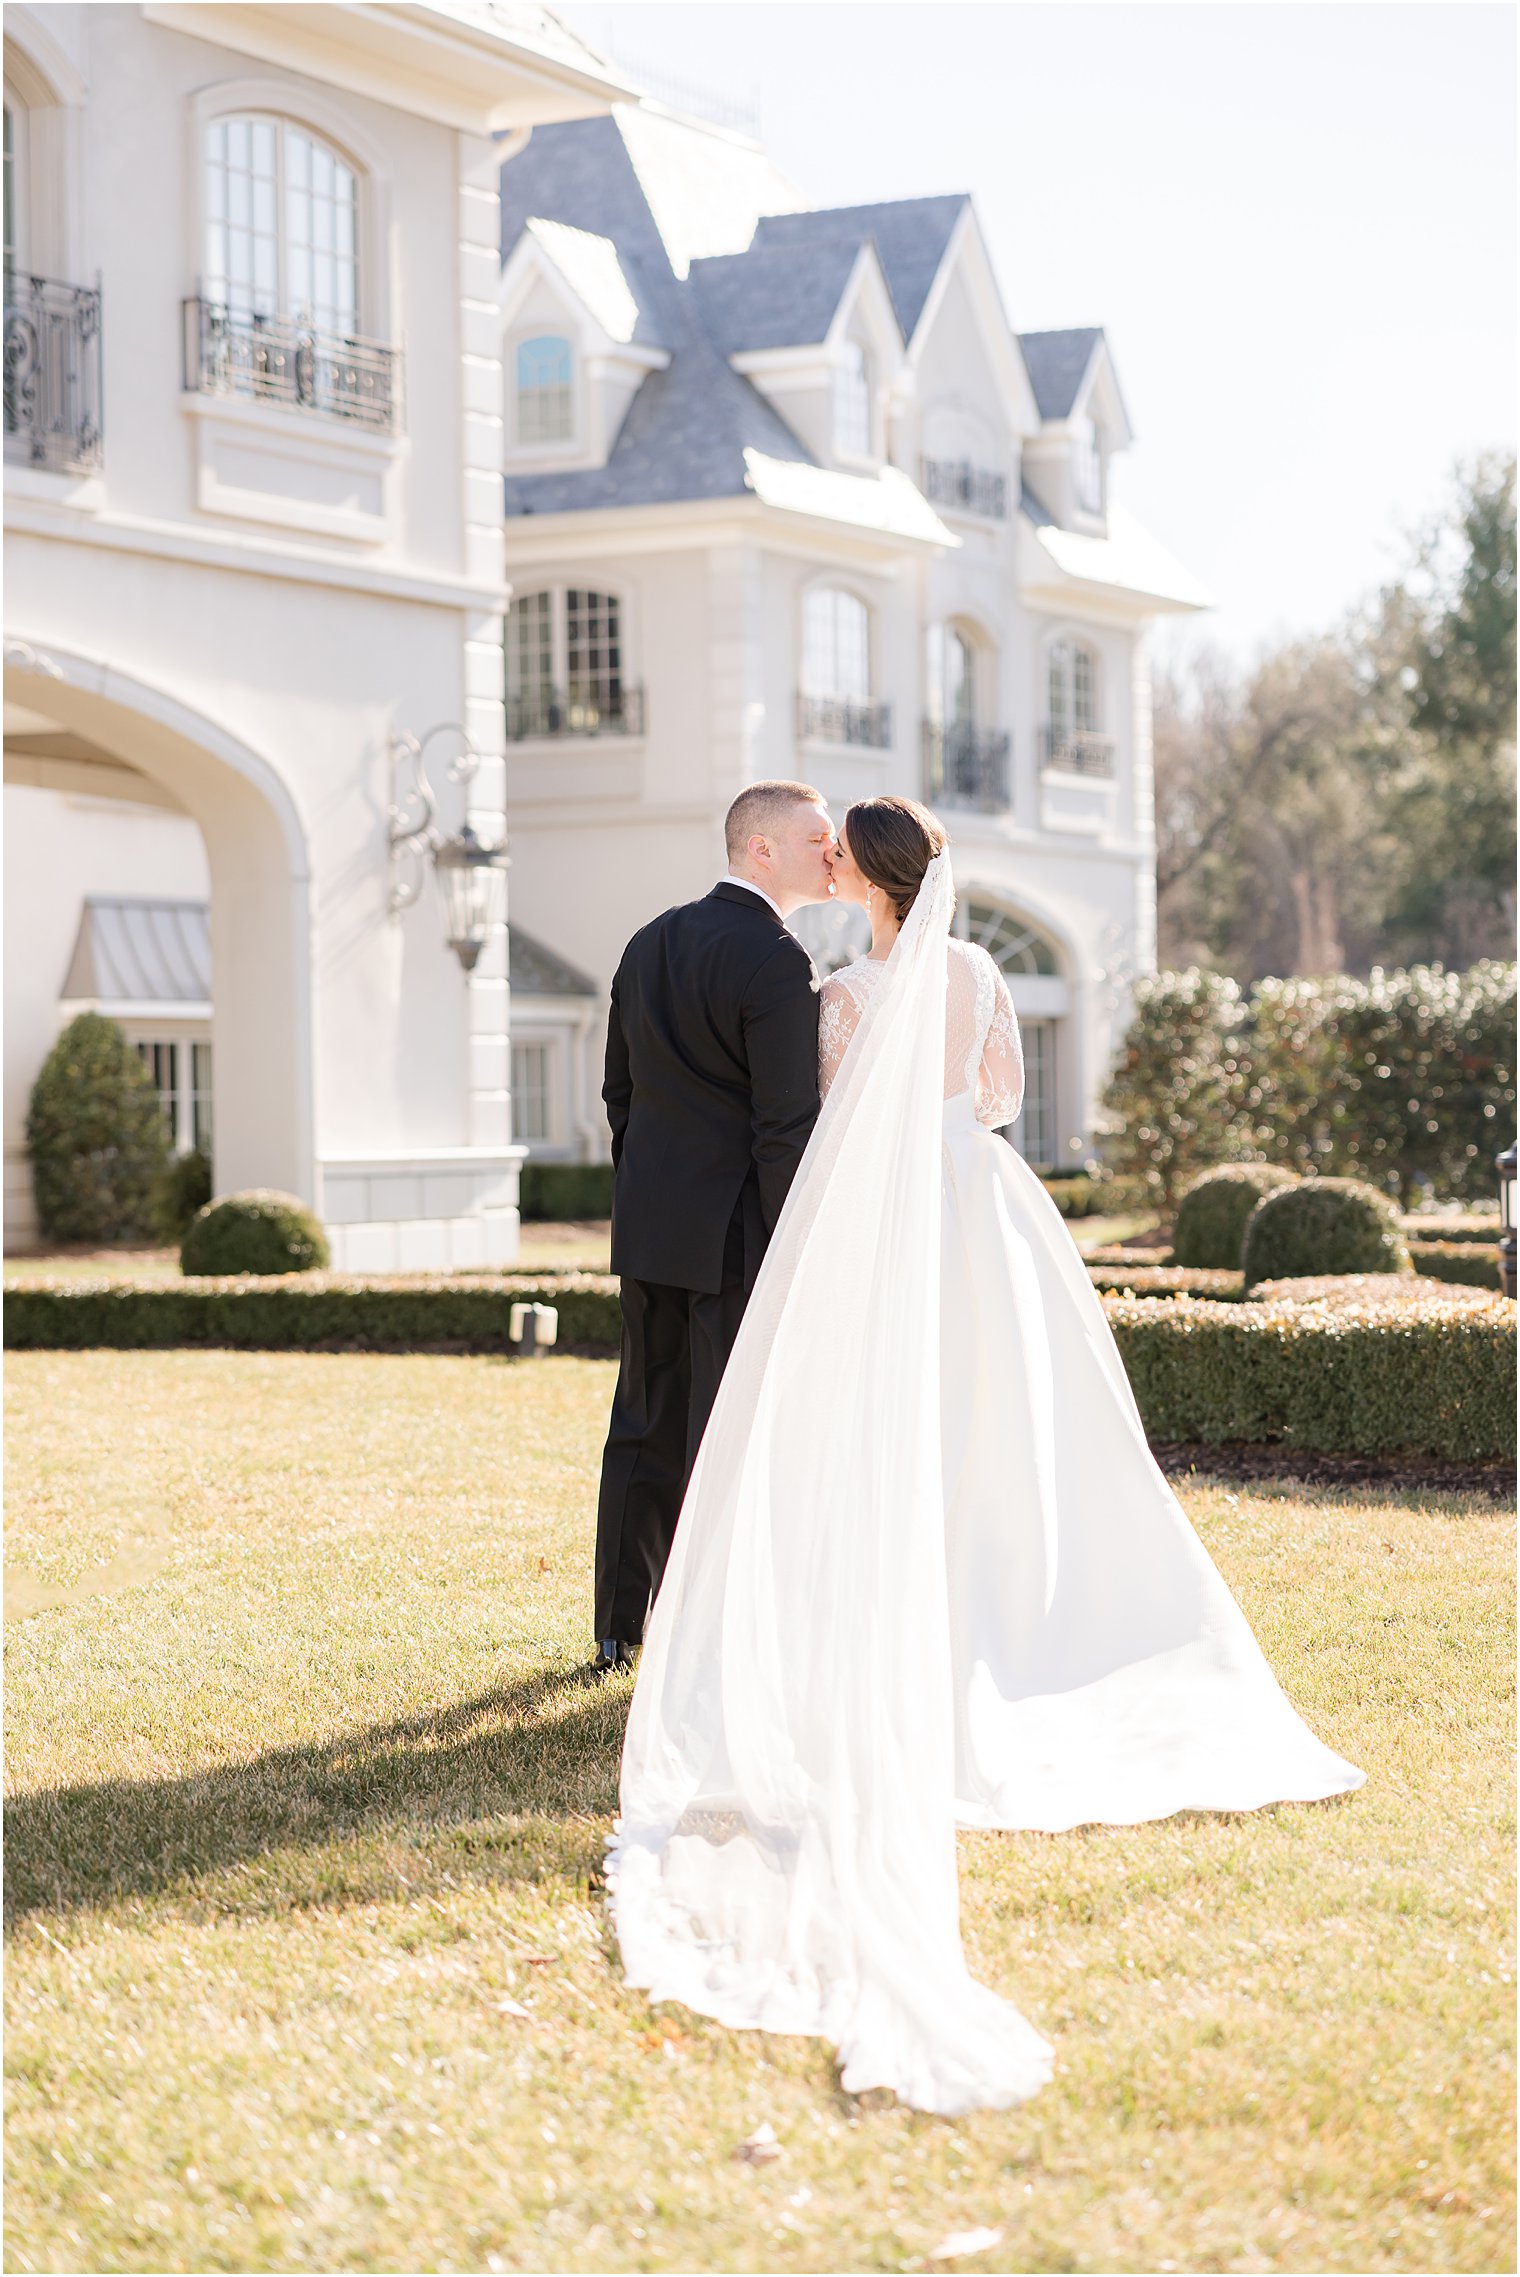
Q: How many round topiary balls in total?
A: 3